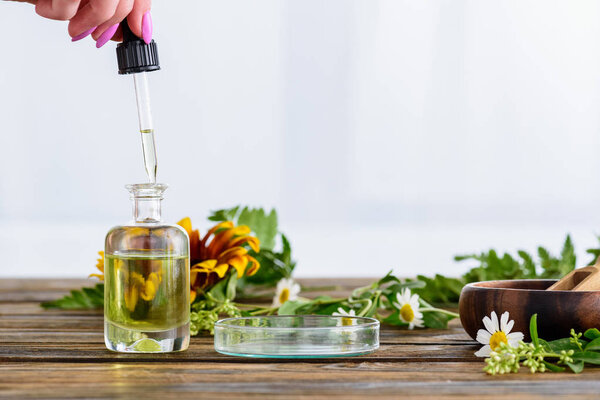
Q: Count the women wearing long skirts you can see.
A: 0